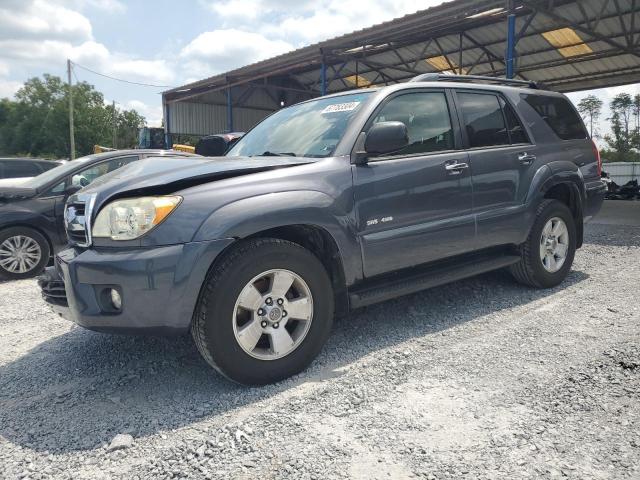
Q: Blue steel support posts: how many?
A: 4